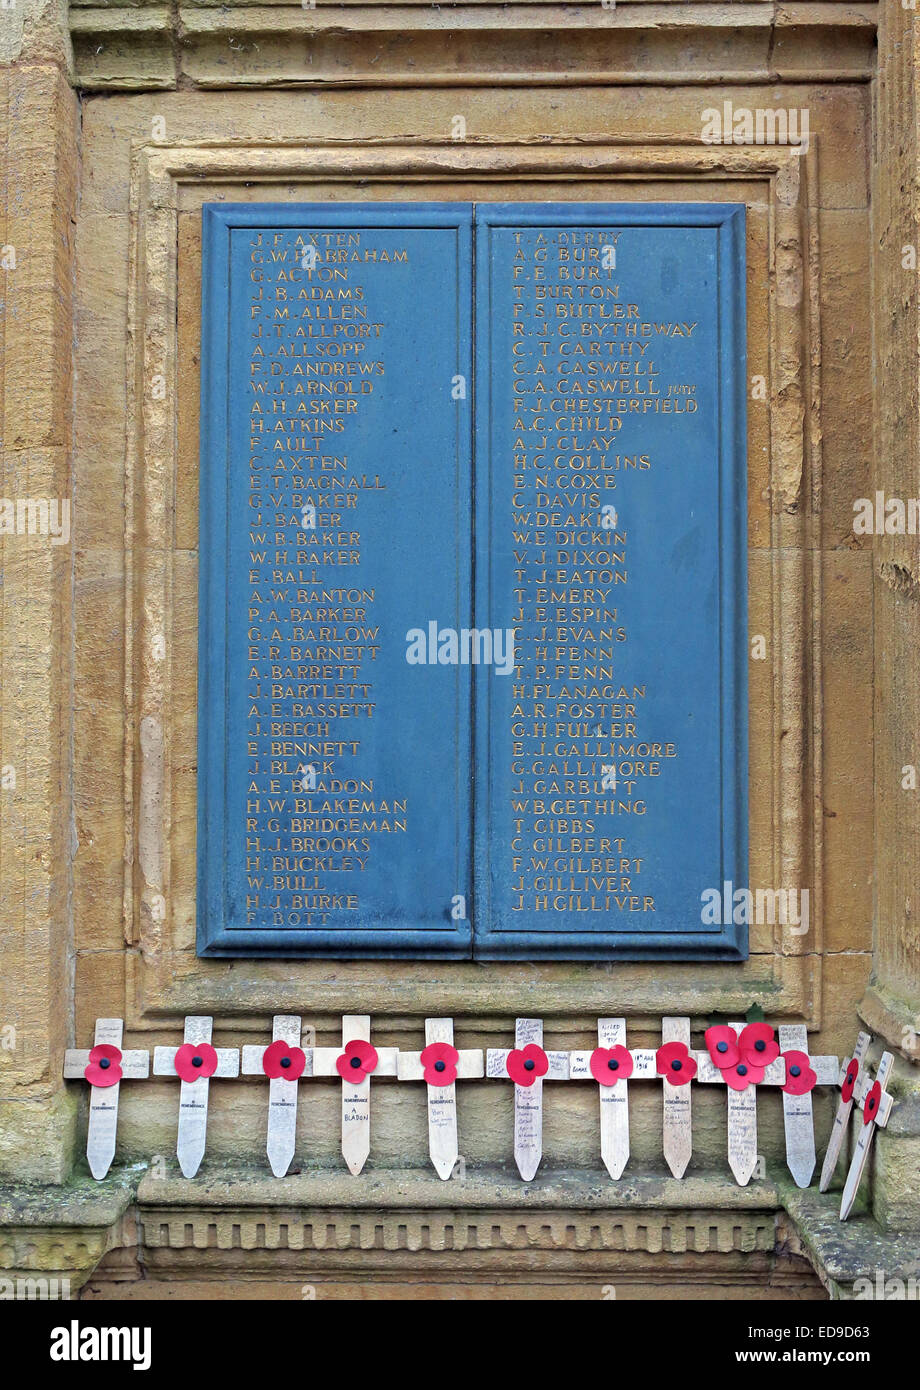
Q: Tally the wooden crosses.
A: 12